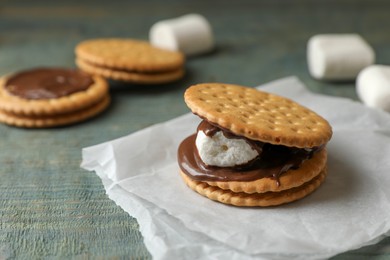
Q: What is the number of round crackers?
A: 7